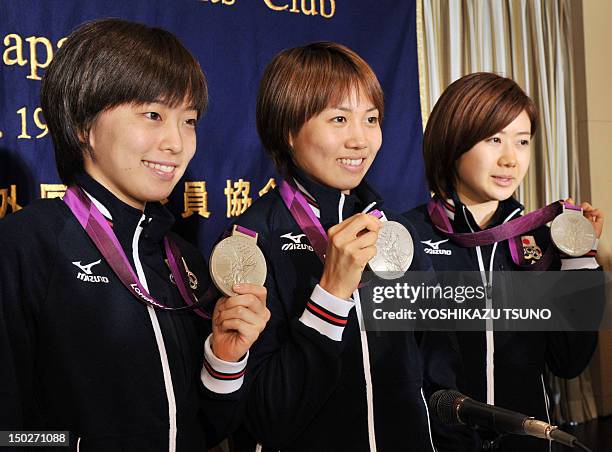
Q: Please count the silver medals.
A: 3